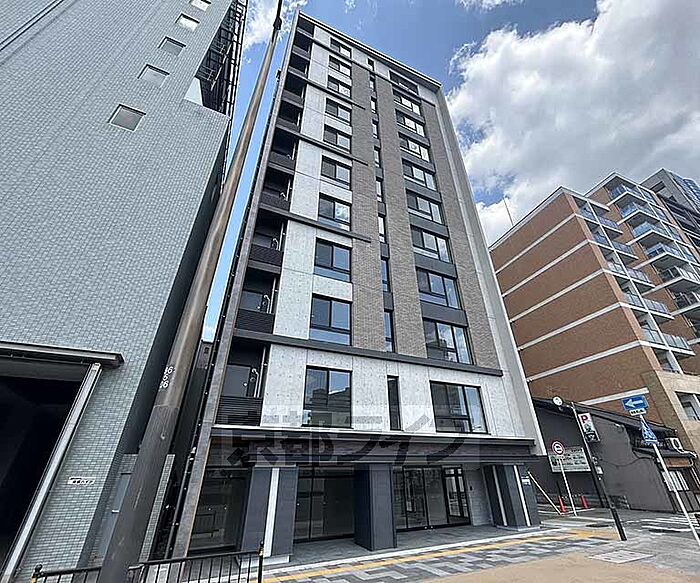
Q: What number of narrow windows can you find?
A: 10